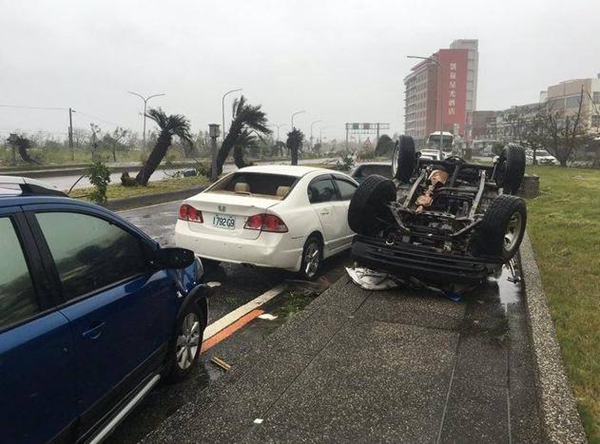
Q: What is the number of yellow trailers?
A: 0